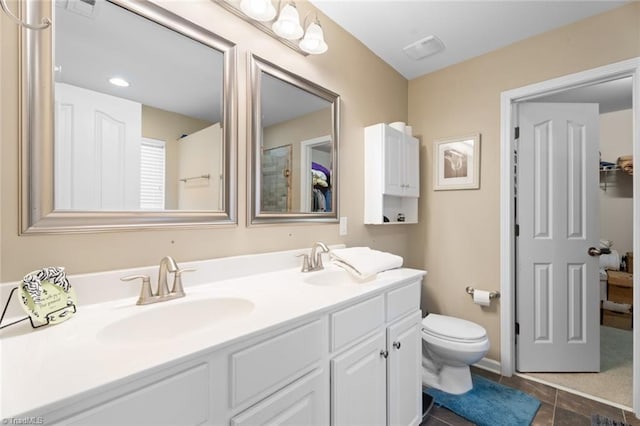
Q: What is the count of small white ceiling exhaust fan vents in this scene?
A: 1